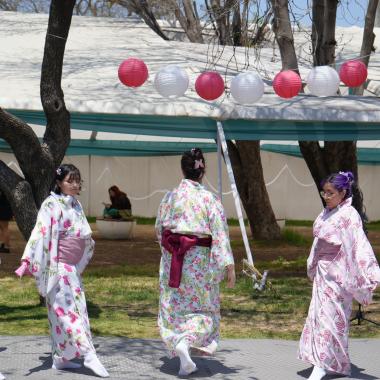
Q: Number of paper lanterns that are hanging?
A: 7